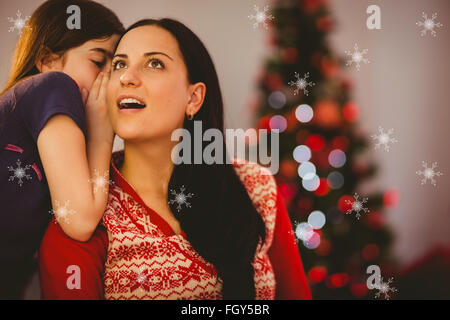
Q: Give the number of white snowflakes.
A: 15